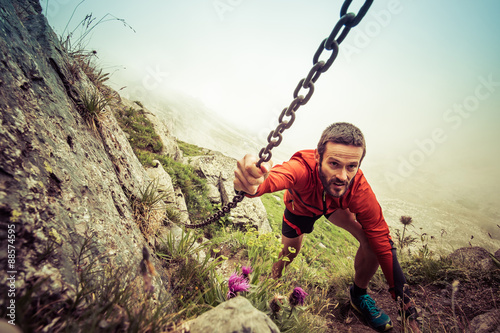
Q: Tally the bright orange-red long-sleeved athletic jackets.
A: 1